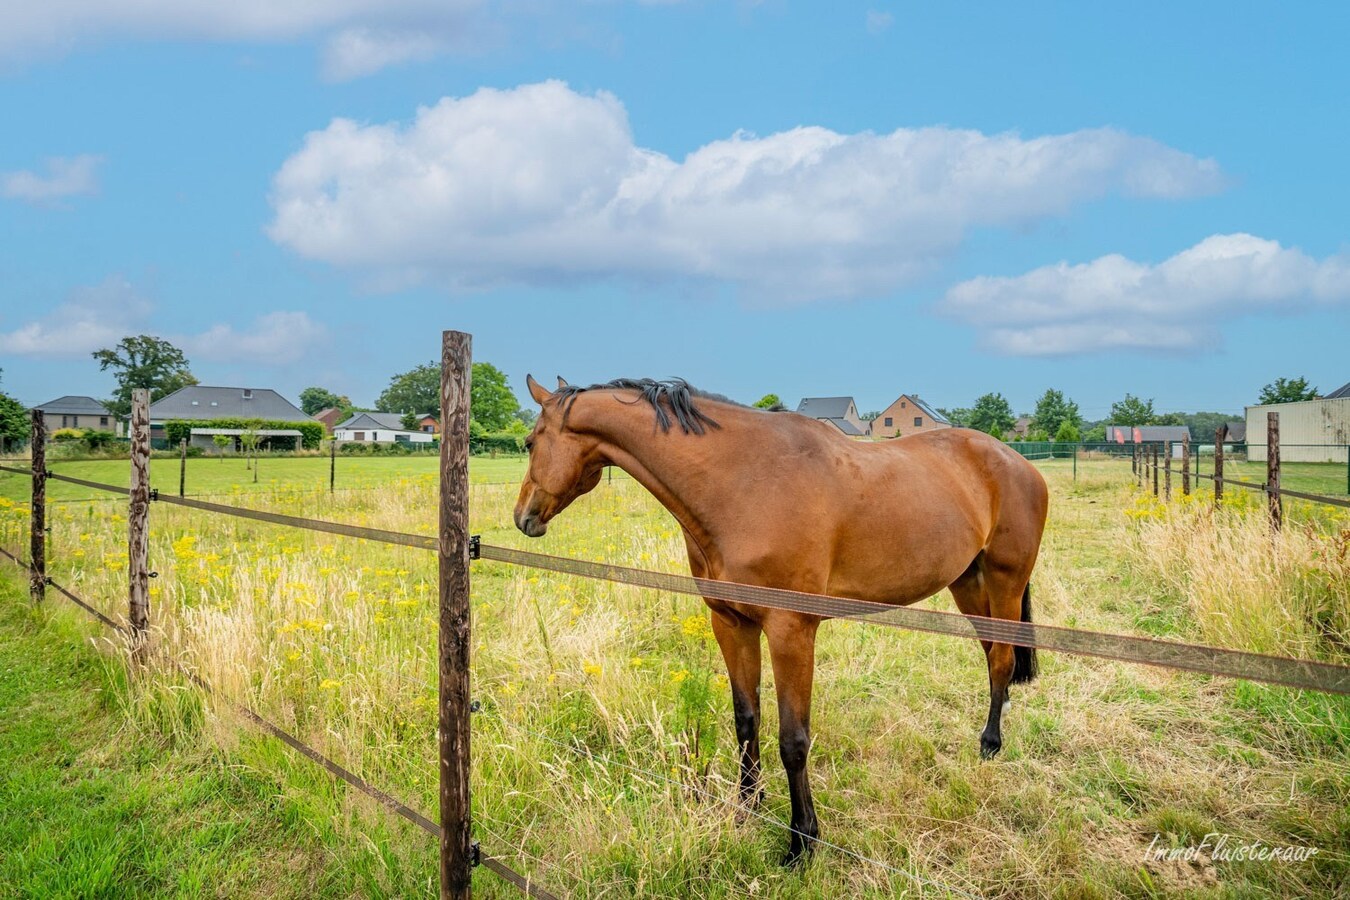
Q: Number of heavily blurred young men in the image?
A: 0